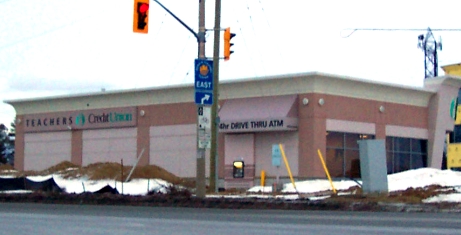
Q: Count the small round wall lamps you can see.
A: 5